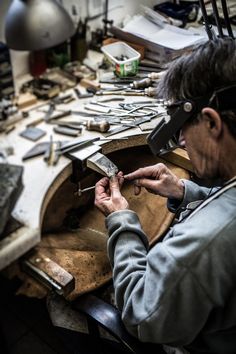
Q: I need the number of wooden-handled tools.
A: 4